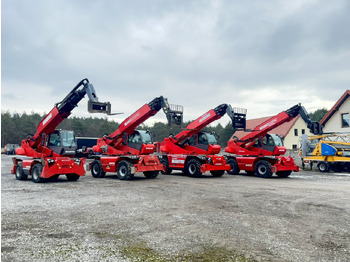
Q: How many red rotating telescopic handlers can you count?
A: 4